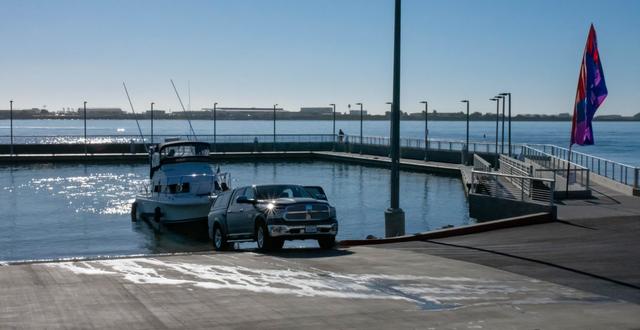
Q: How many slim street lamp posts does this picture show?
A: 13